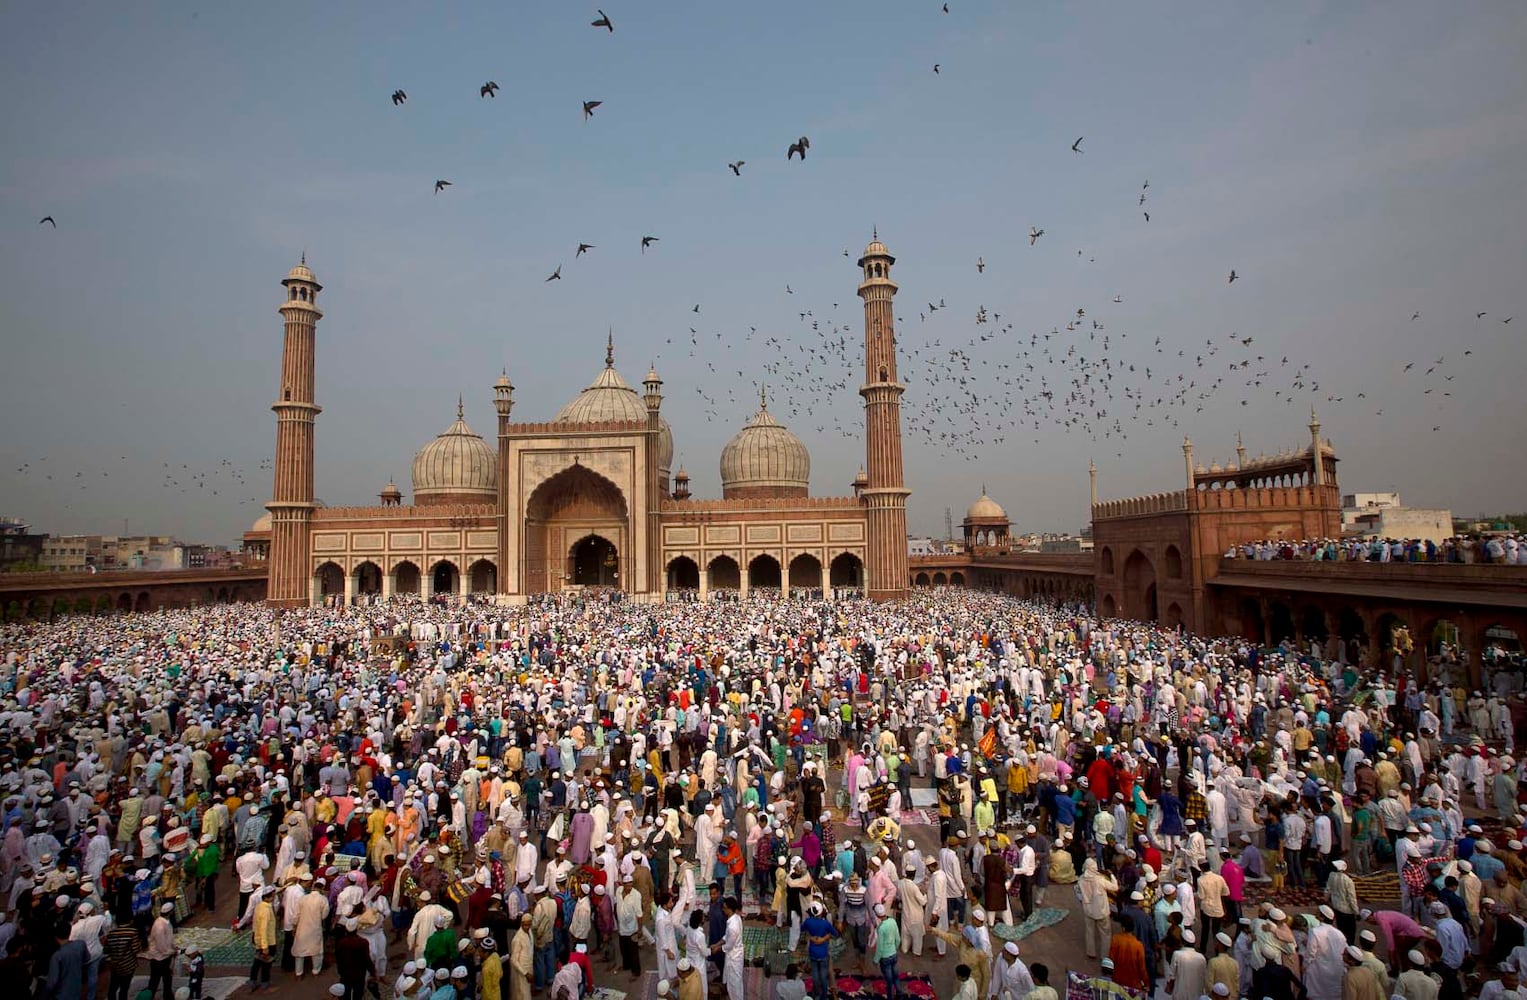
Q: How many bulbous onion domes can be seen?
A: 3